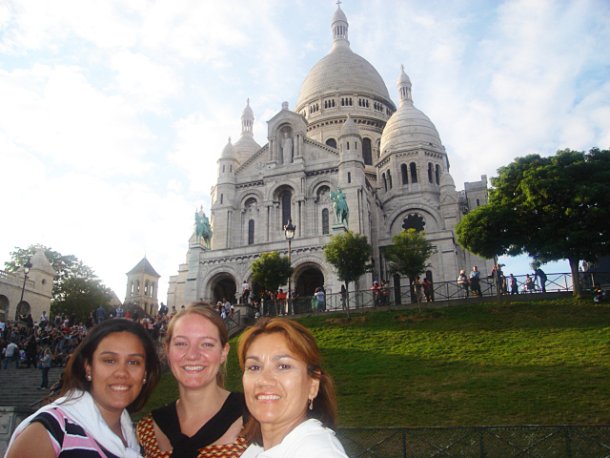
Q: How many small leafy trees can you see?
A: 3